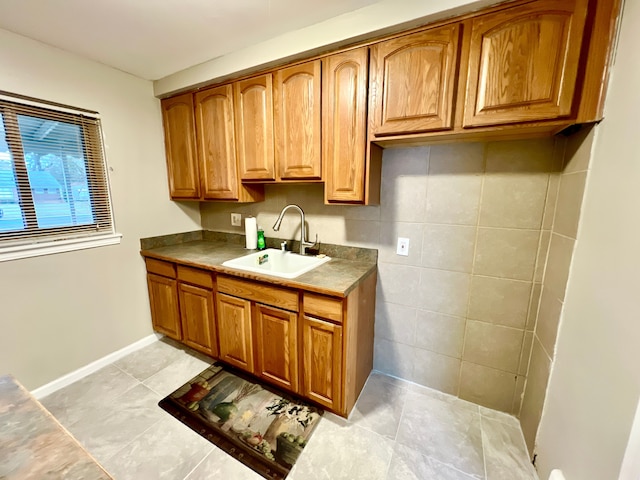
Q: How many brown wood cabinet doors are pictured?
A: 12